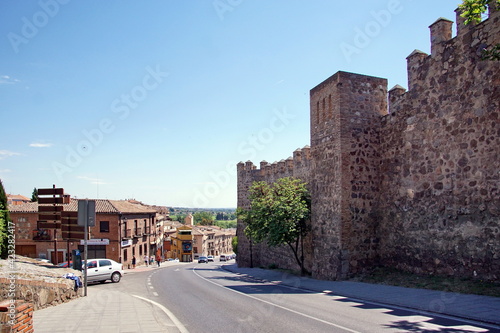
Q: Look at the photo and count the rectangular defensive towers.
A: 1